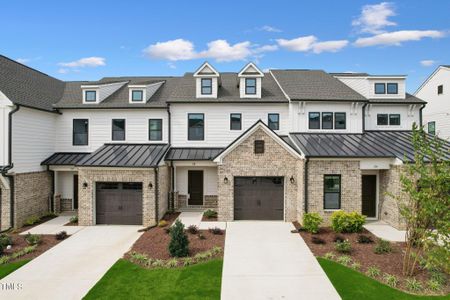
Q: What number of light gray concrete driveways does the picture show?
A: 2